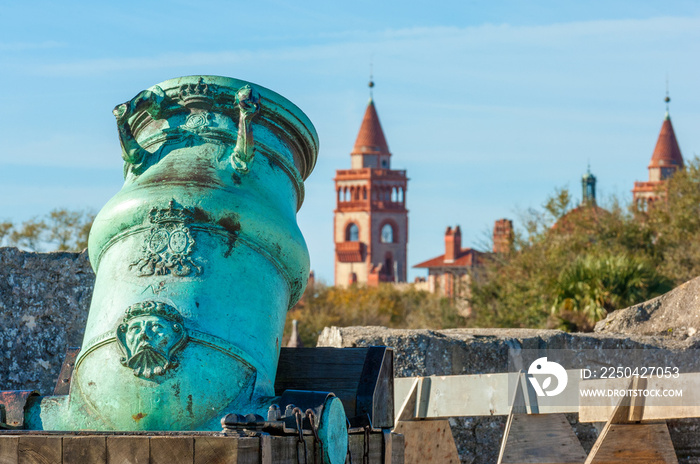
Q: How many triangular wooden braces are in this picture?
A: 3